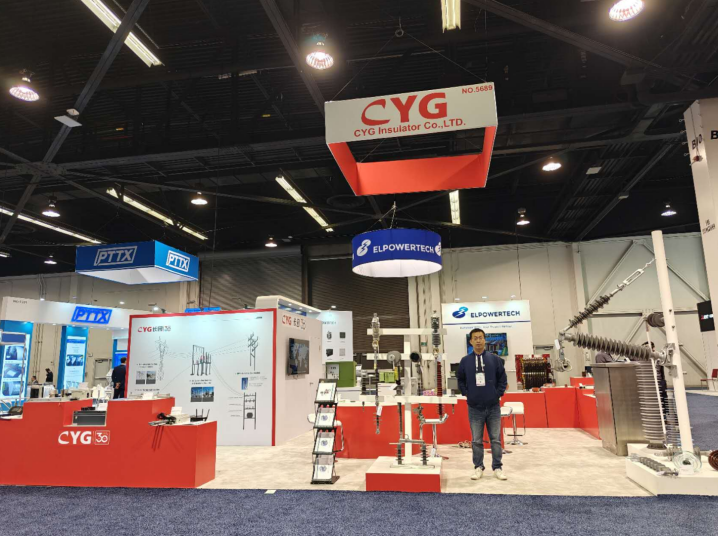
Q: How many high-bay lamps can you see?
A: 10